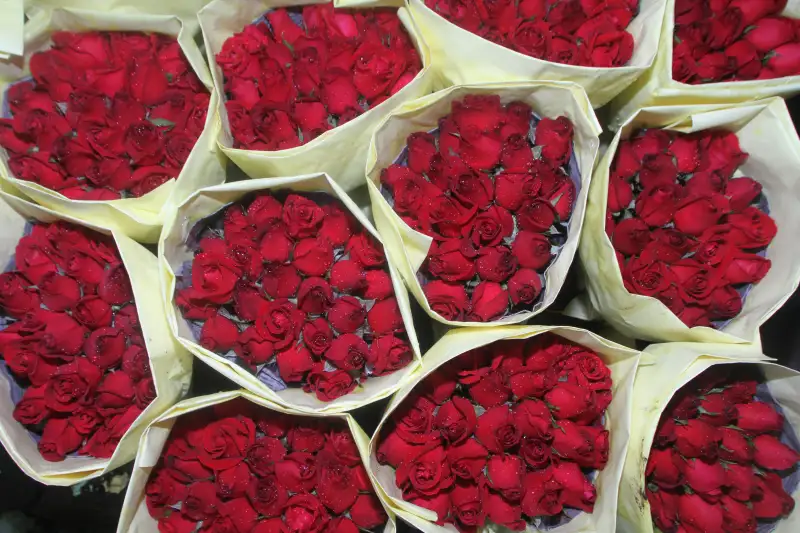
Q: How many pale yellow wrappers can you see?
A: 11